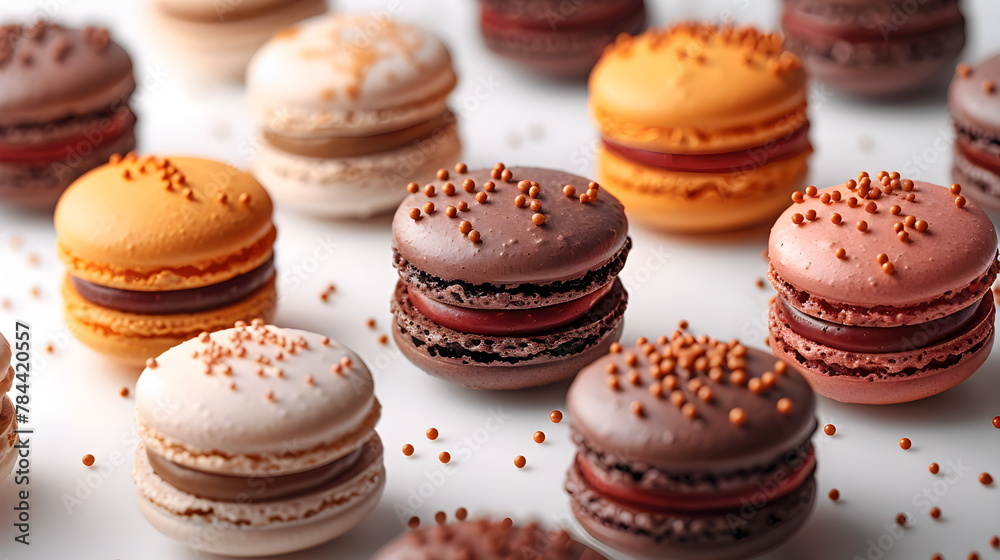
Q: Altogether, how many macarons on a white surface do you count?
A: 14